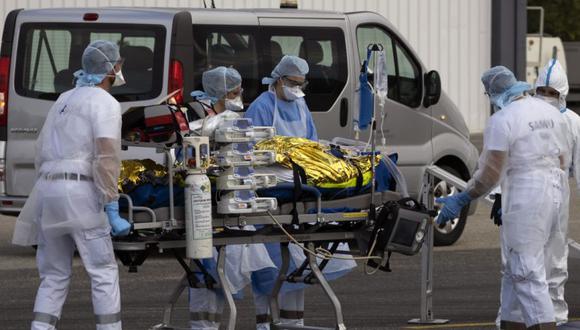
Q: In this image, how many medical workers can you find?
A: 5